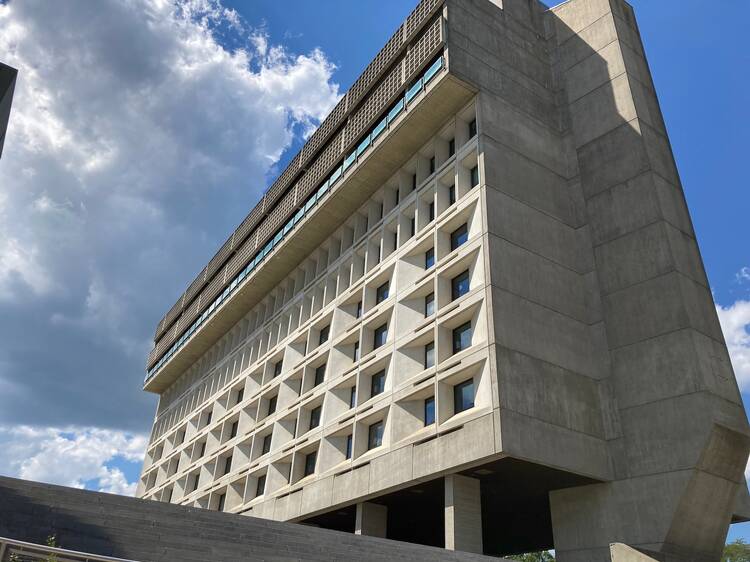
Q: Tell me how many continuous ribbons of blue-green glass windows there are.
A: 1